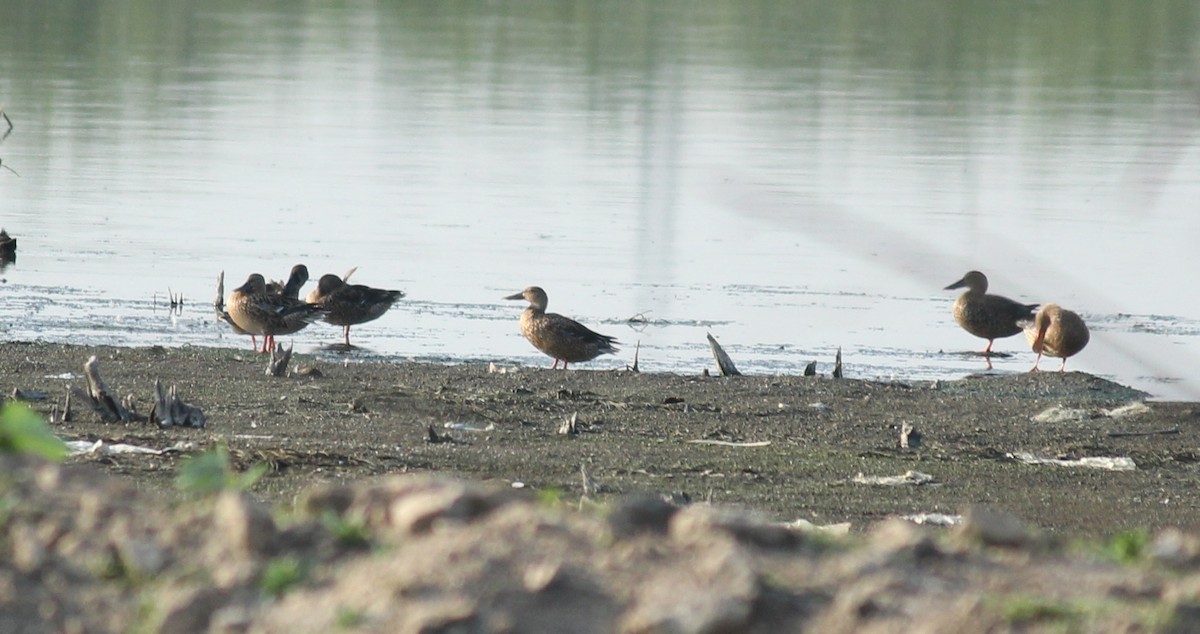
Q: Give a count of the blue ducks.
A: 0